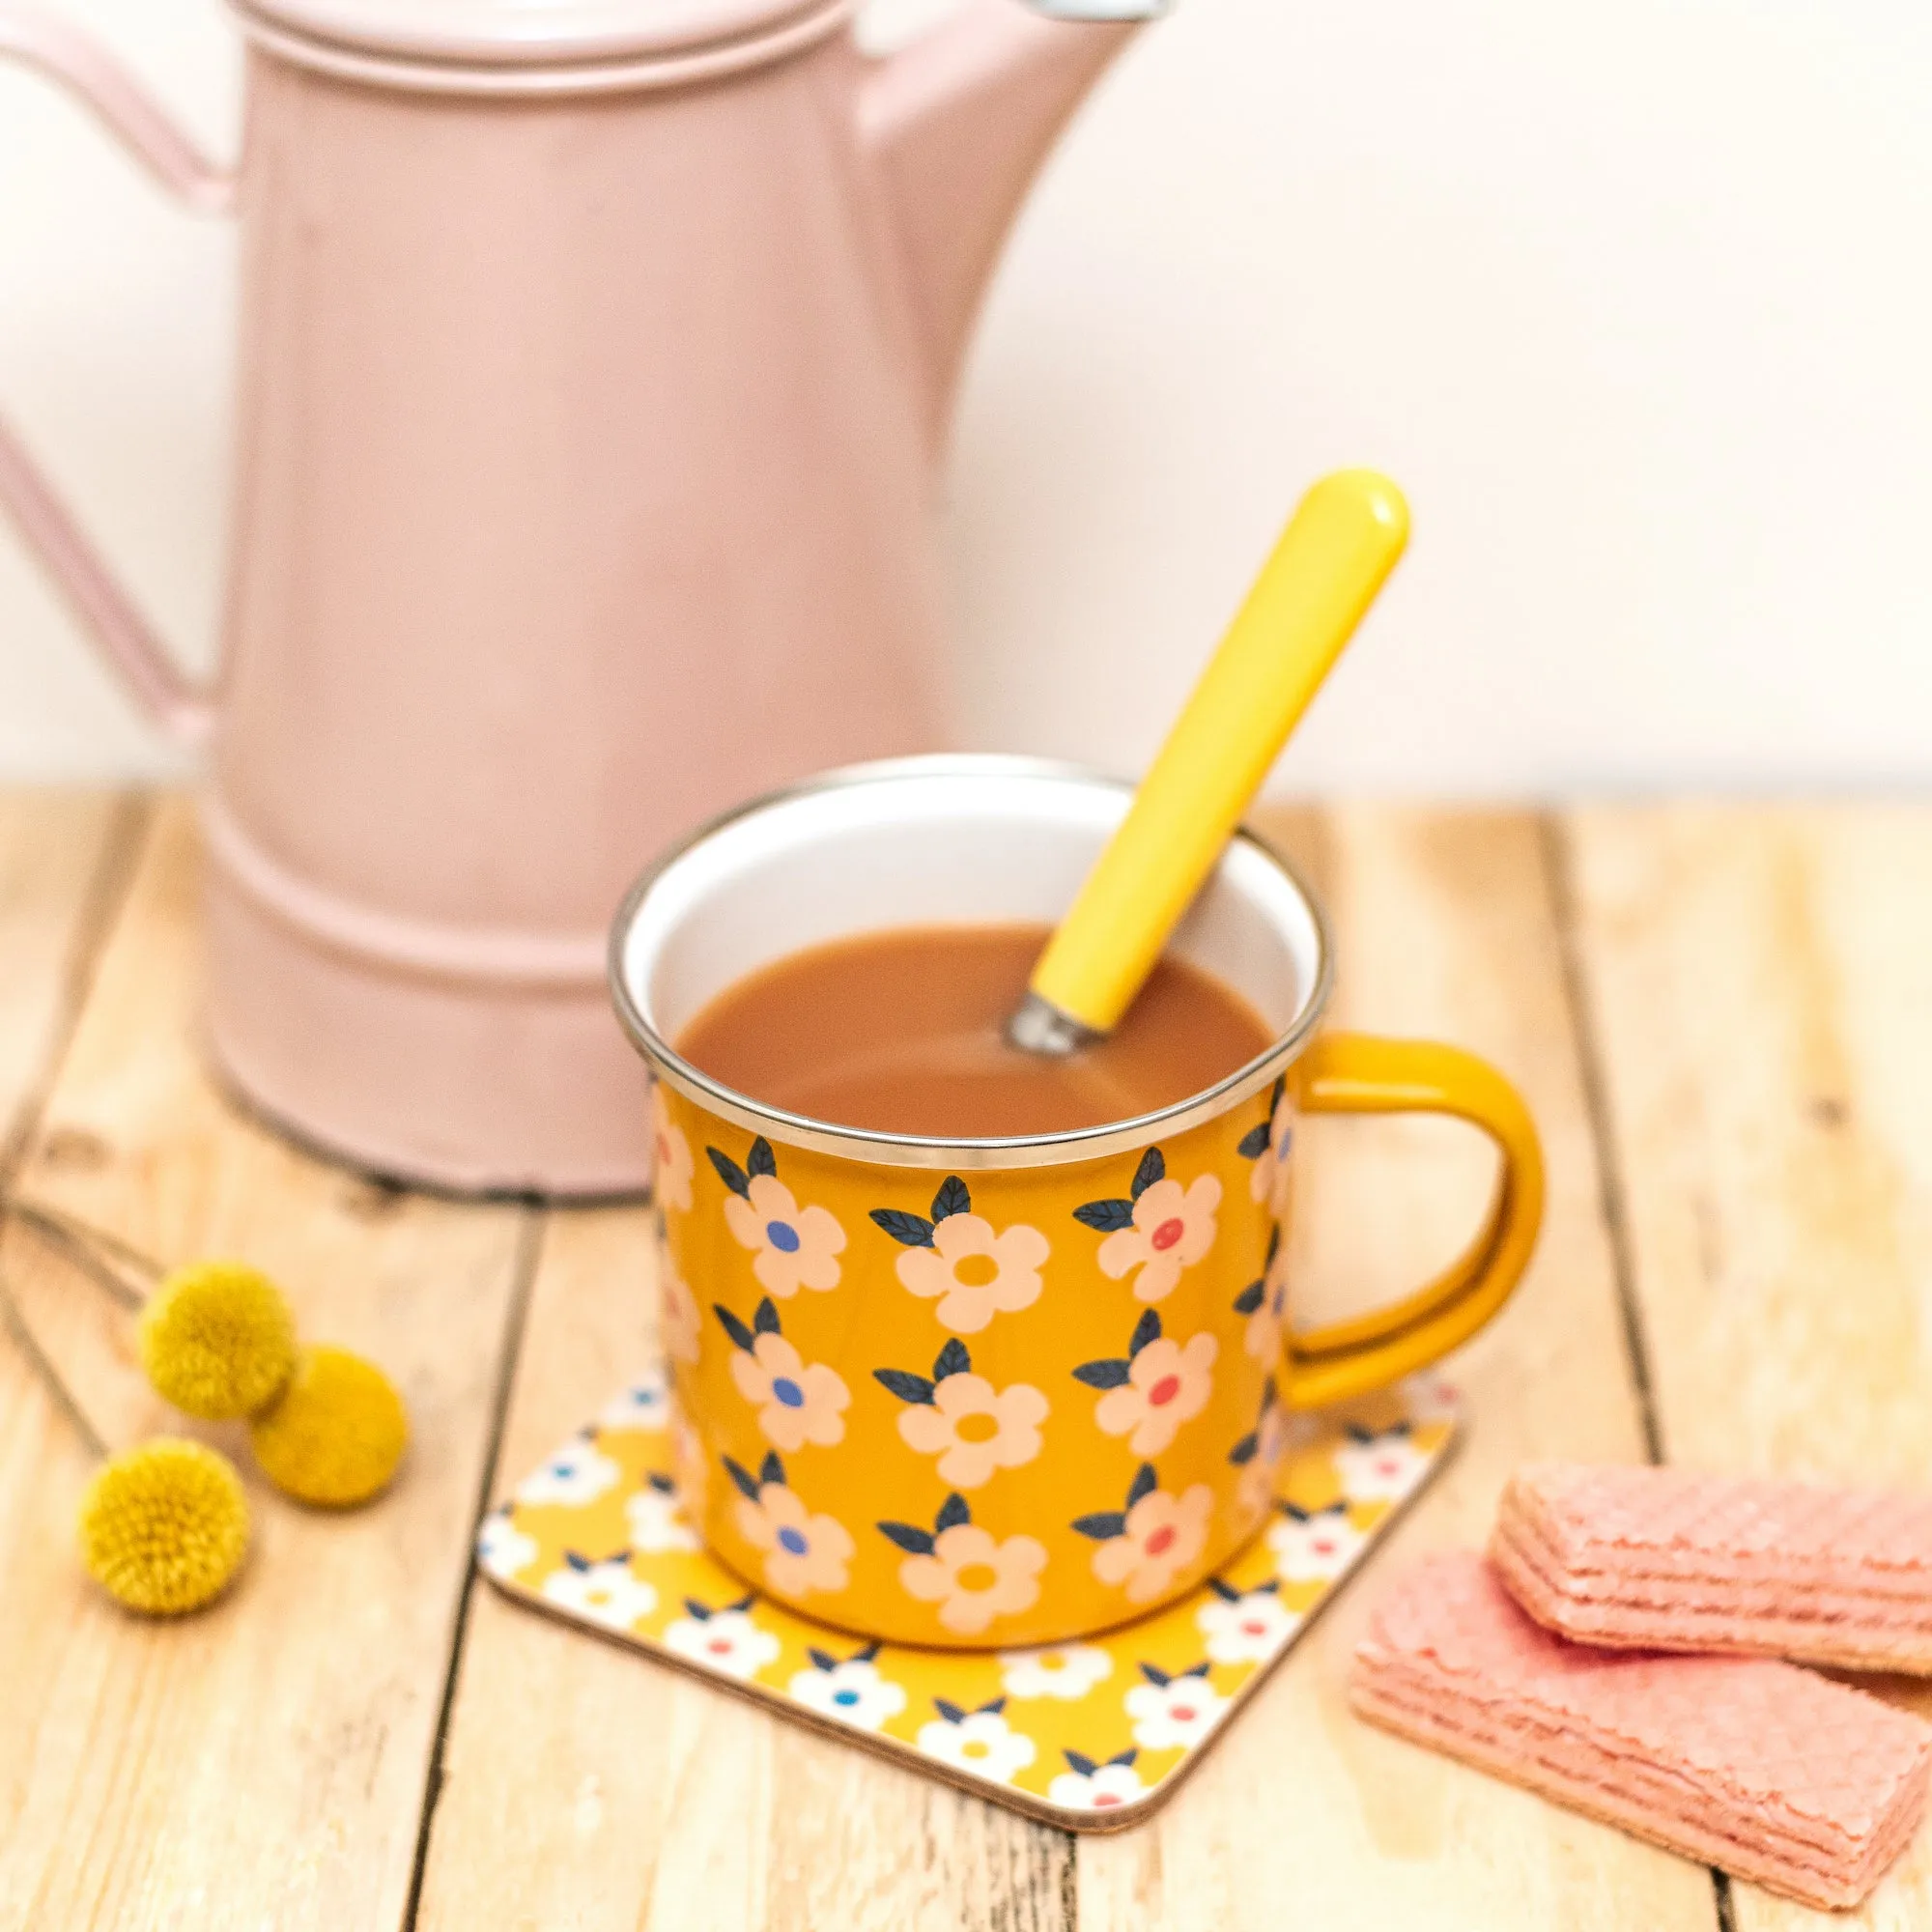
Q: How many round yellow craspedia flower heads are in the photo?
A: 3